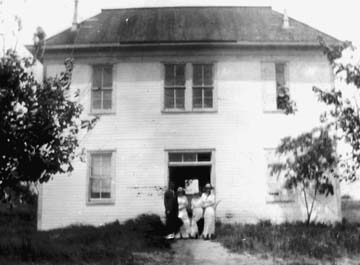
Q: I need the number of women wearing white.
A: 3